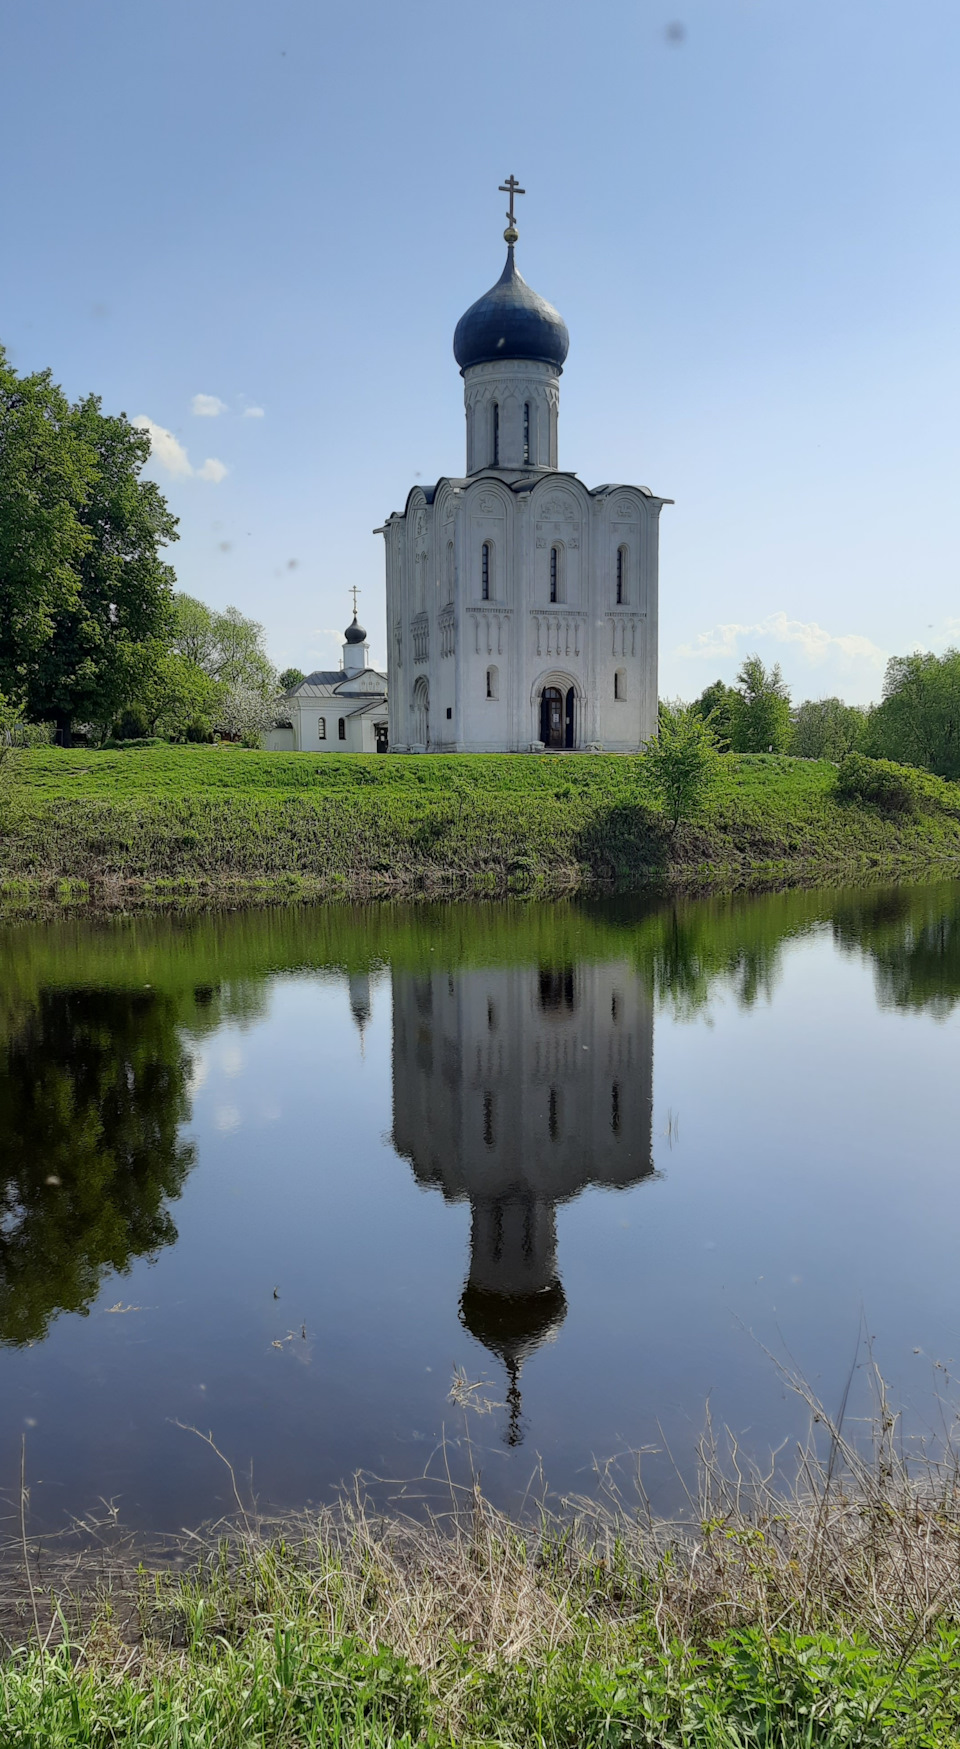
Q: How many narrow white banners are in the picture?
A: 0